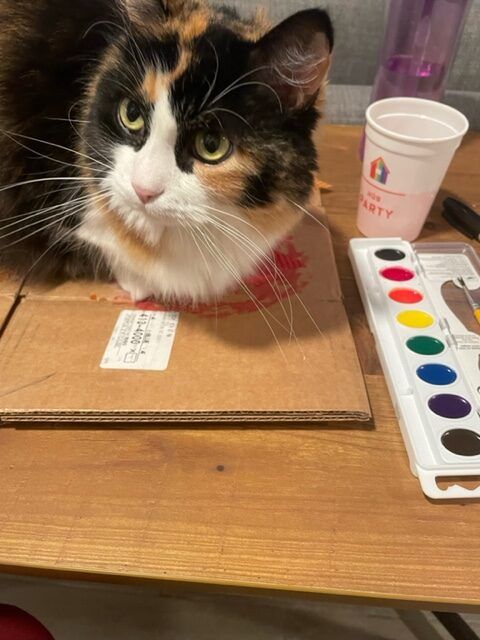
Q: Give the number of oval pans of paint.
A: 8